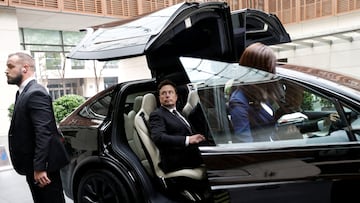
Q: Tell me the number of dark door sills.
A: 1